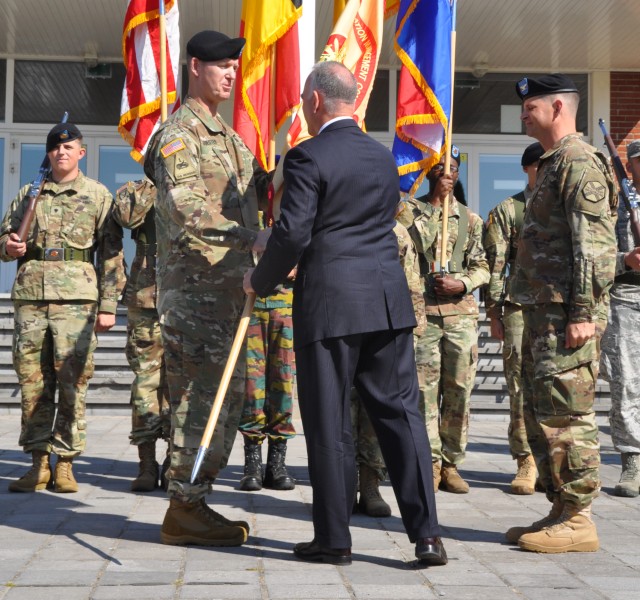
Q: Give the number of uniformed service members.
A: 9